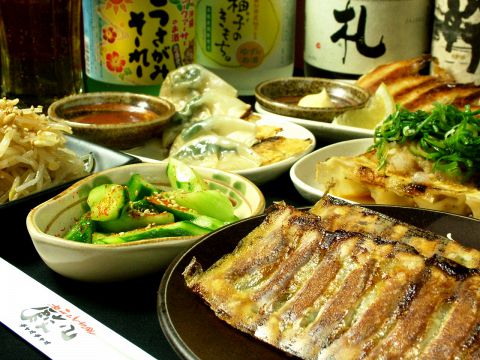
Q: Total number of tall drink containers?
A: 5